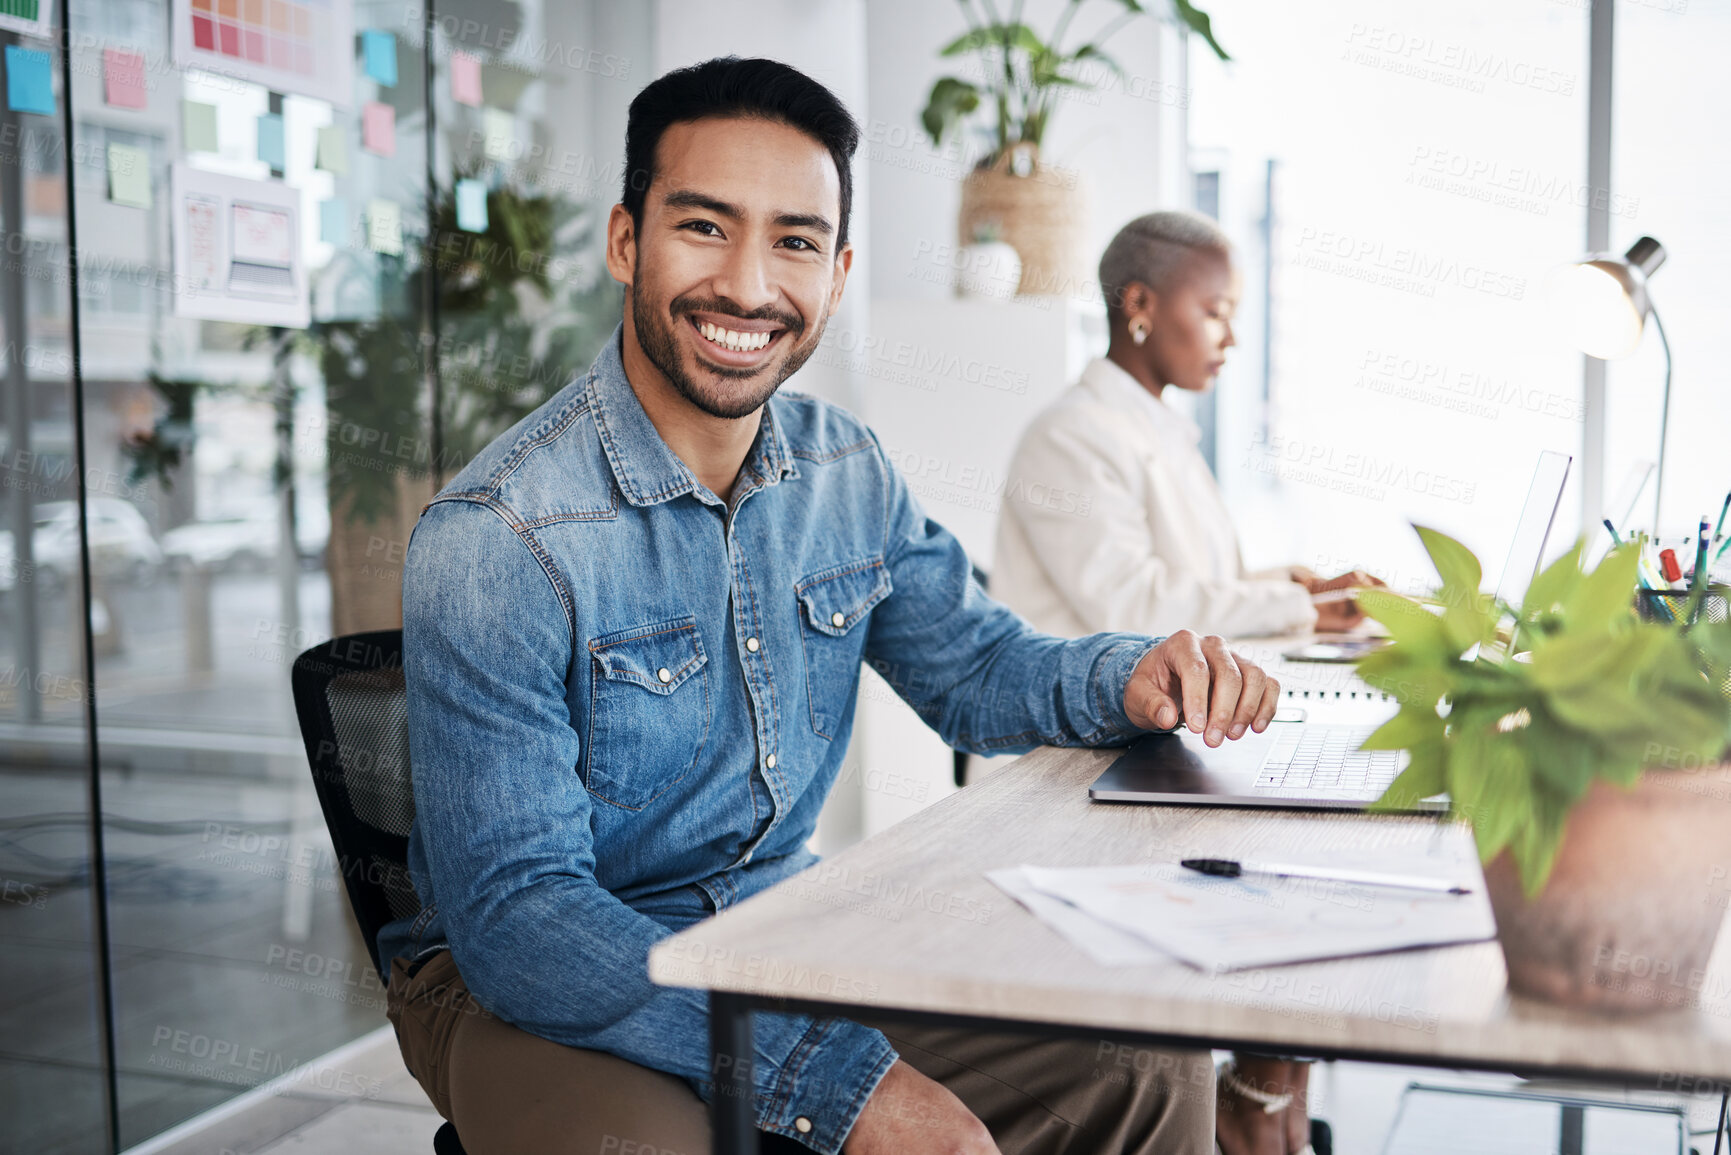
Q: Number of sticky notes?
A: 13